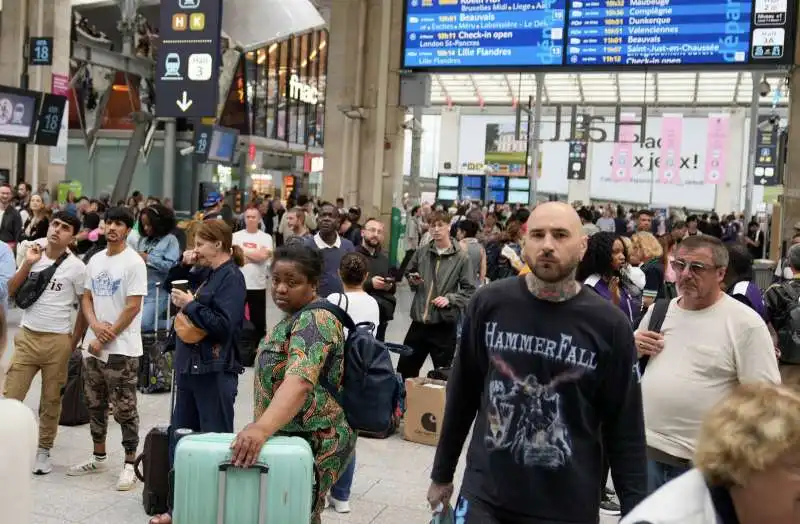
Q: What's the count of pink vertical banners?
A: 3